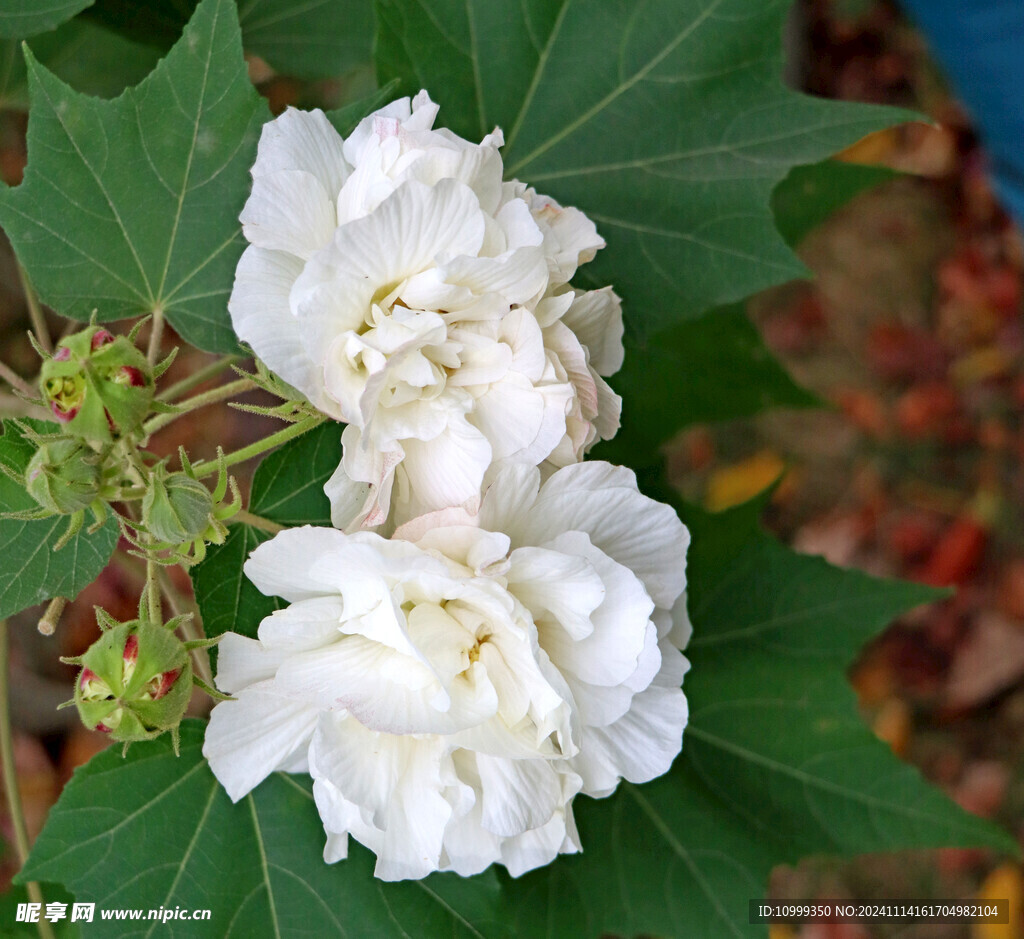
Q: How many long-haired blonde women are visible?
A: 0